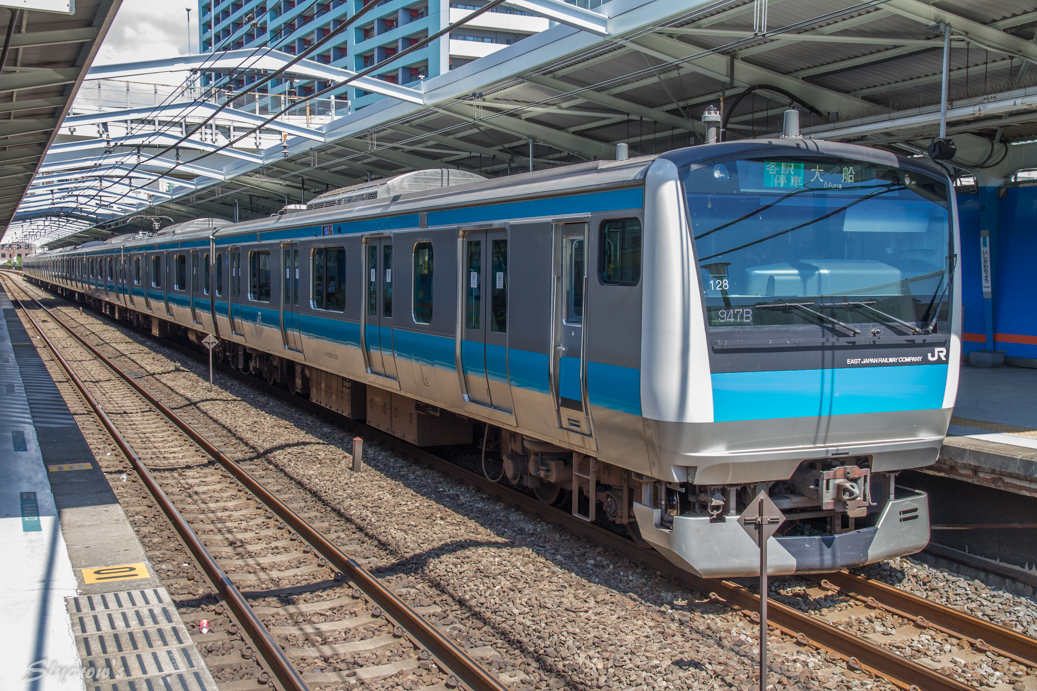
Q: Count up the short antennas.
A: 3